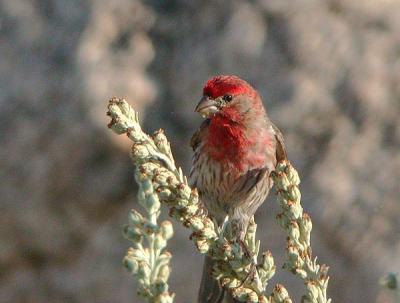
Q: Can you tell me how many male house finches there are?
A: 1